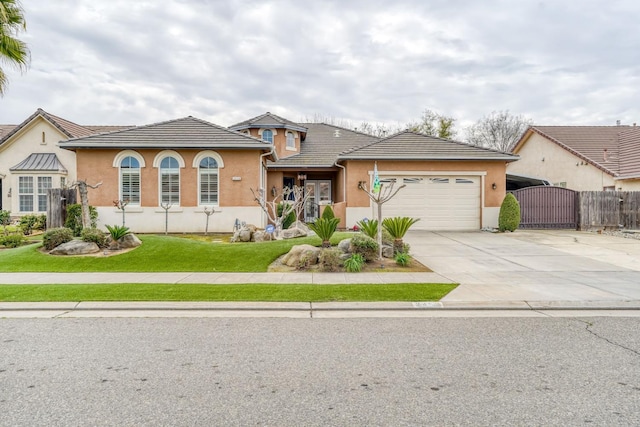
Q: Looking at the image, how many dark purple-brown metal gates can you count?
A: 1